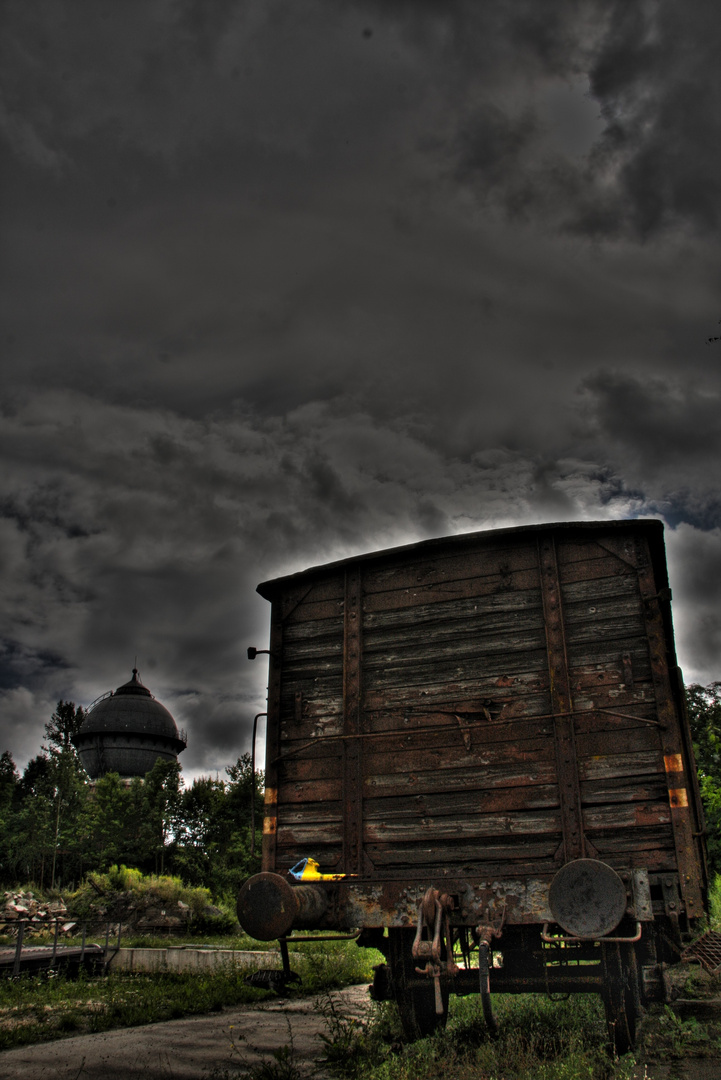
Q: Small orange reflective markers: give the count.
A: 4